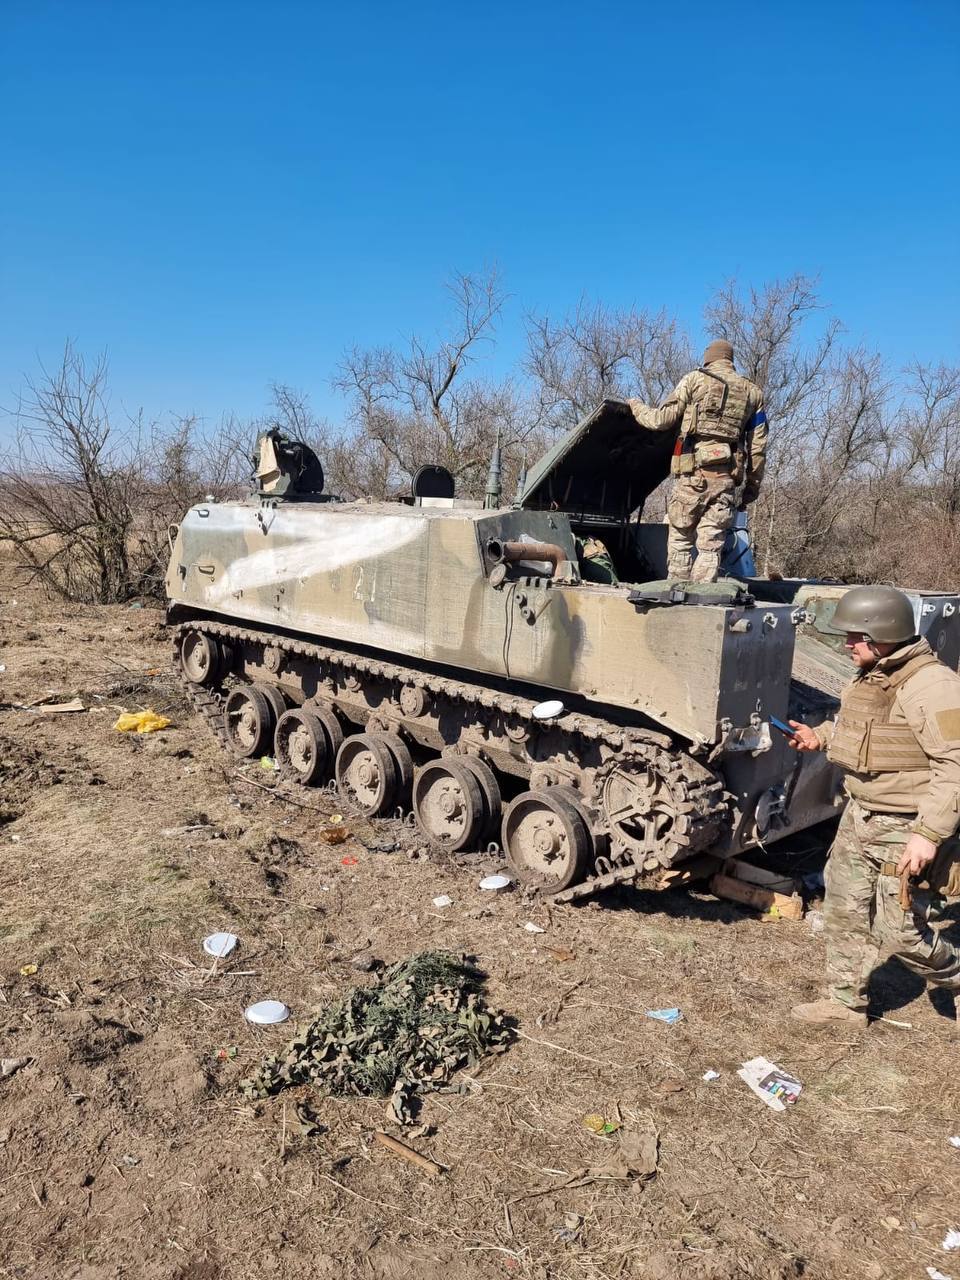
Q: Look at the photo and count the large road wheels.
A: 5